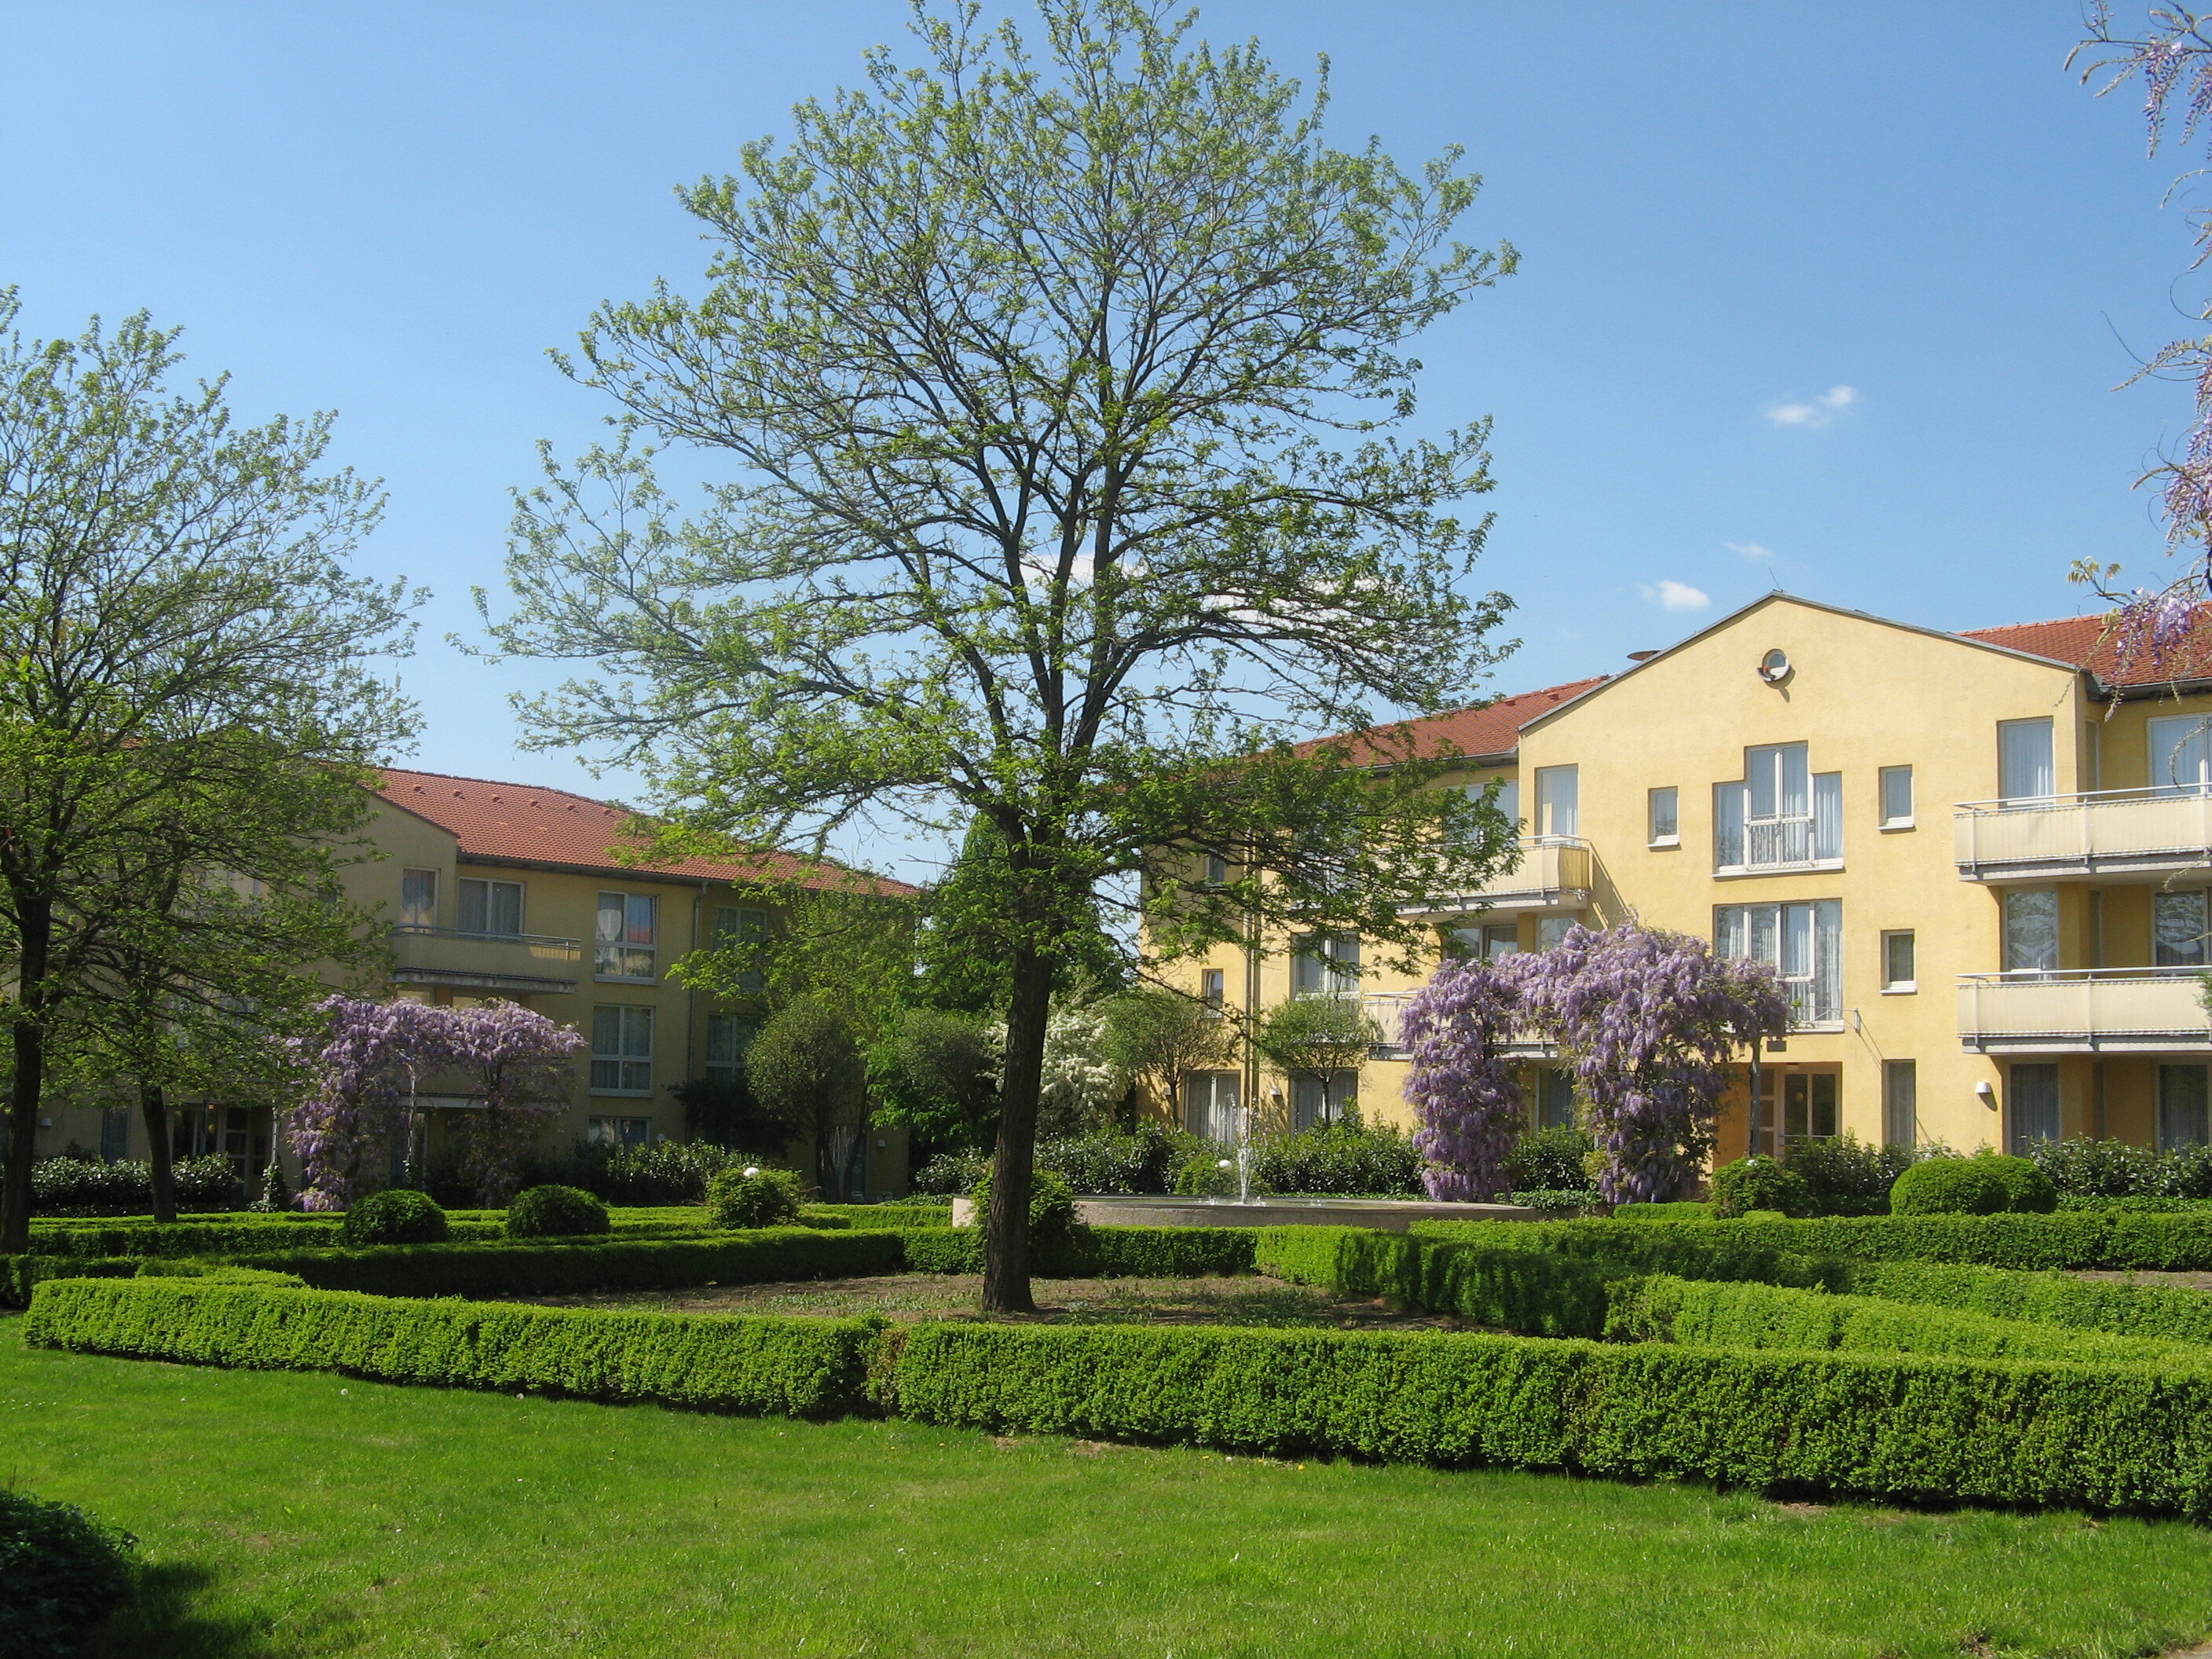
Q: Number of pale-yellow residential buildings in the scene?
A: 2